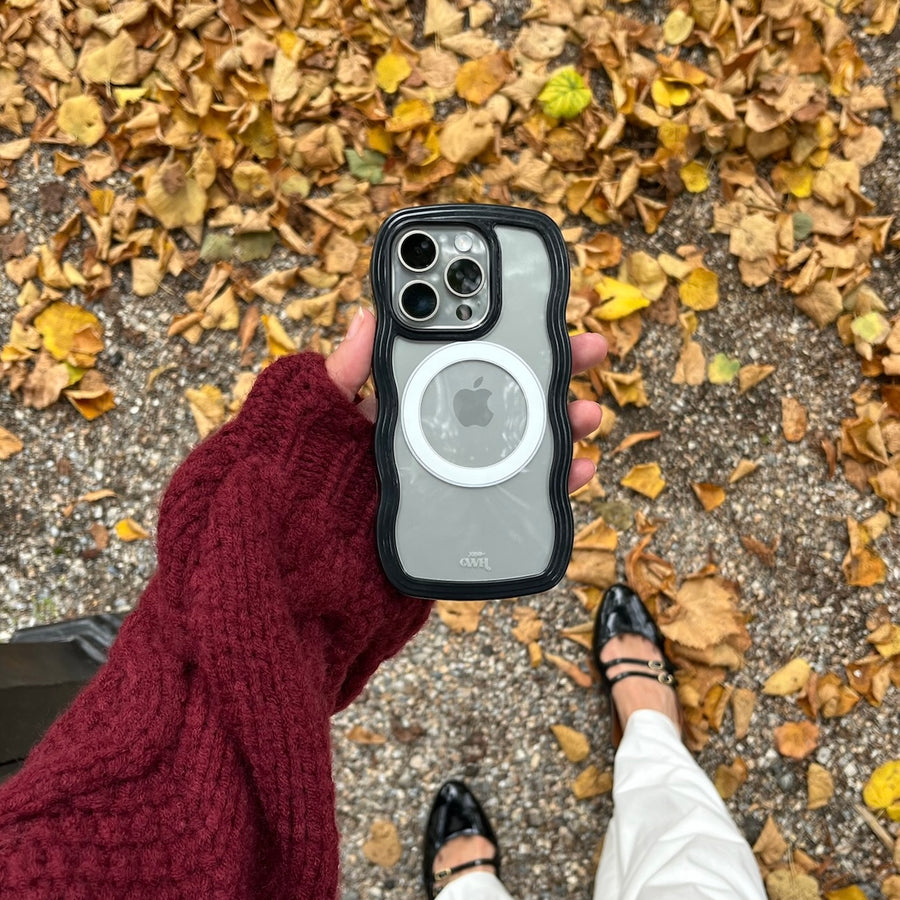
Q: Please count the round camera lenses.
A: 3